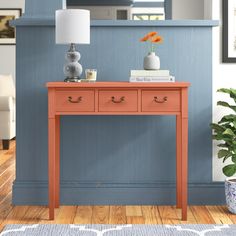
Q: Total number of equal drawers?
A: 3